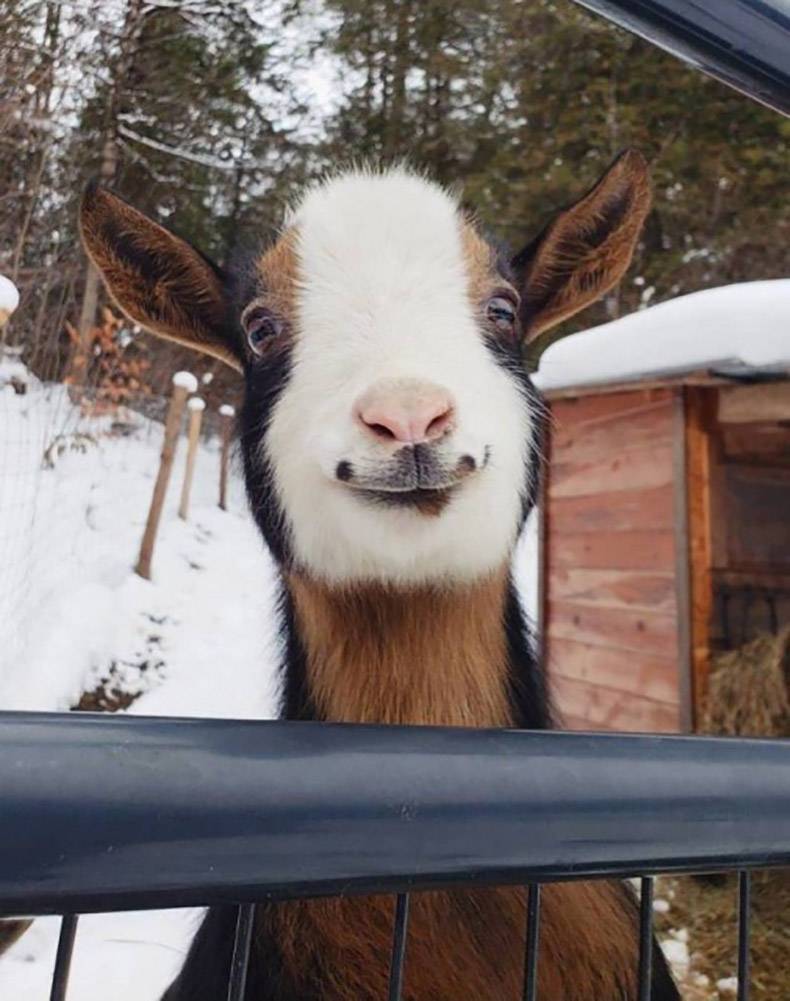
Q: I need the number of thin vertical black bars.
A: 6